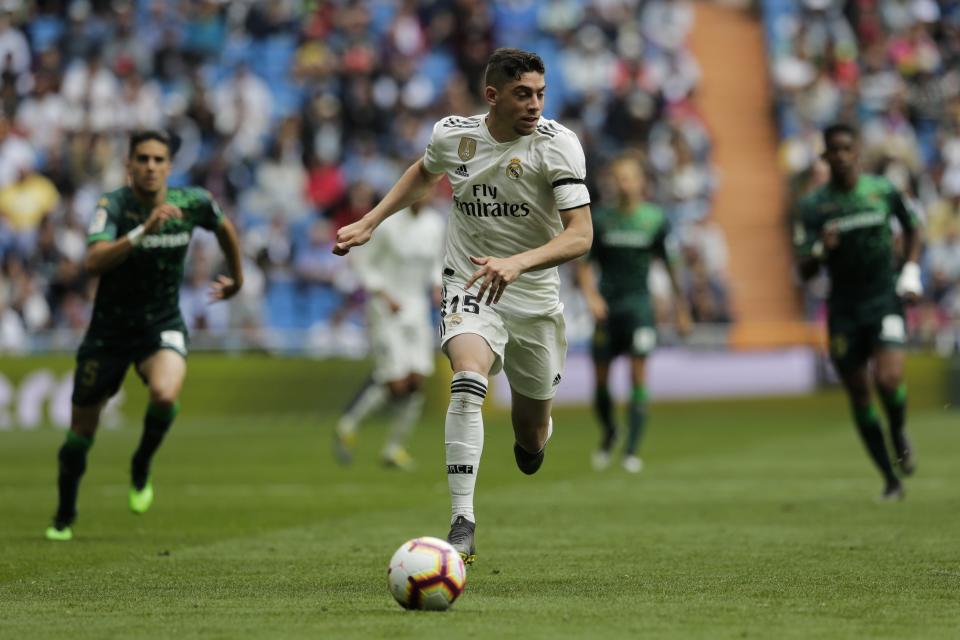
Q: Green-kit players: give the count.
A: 3